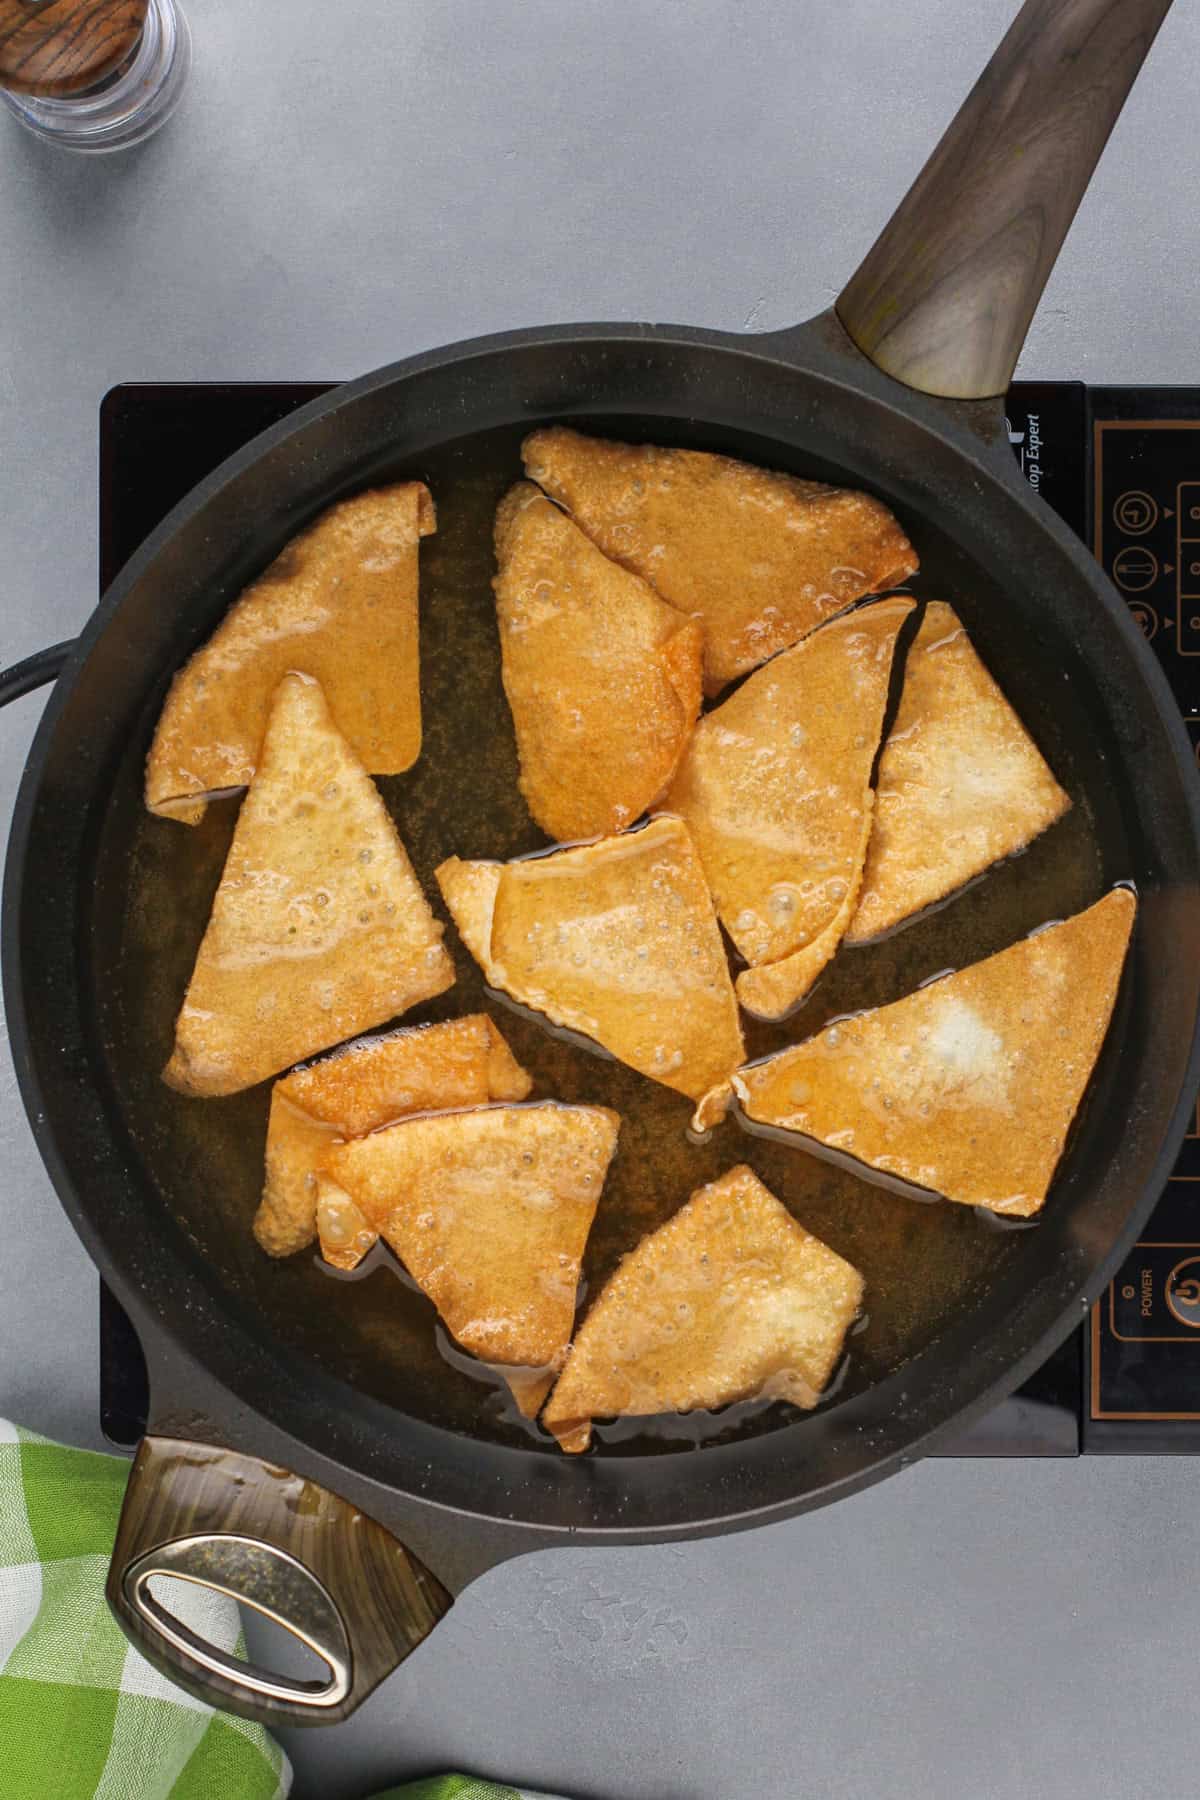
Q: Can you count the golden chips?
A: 11